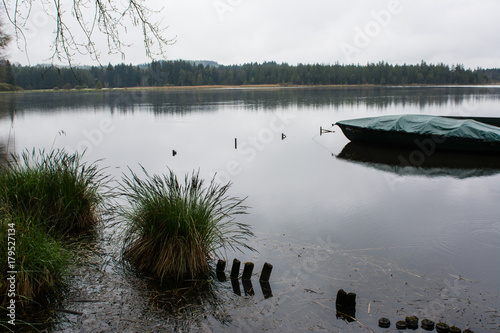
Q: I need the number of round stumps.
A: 7